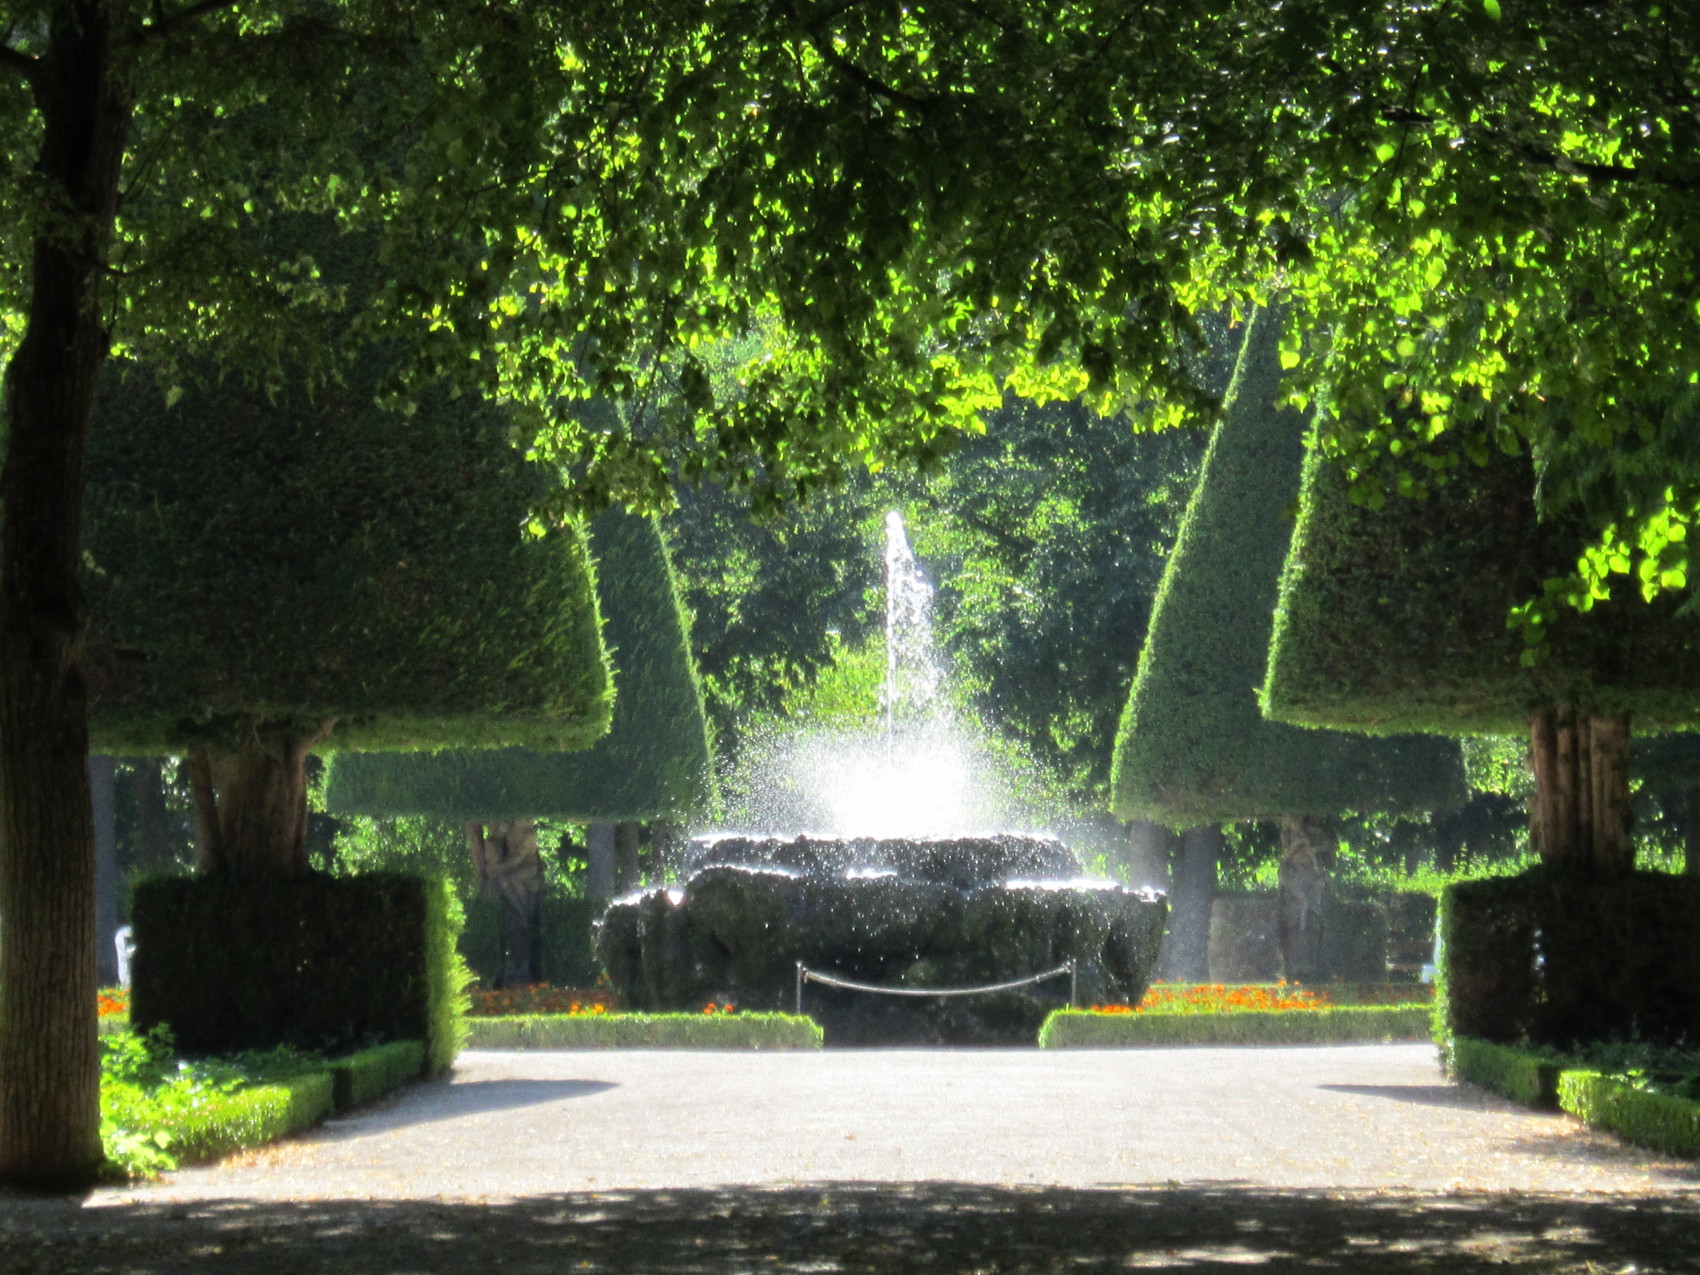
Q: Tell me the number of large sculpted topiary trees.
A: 4